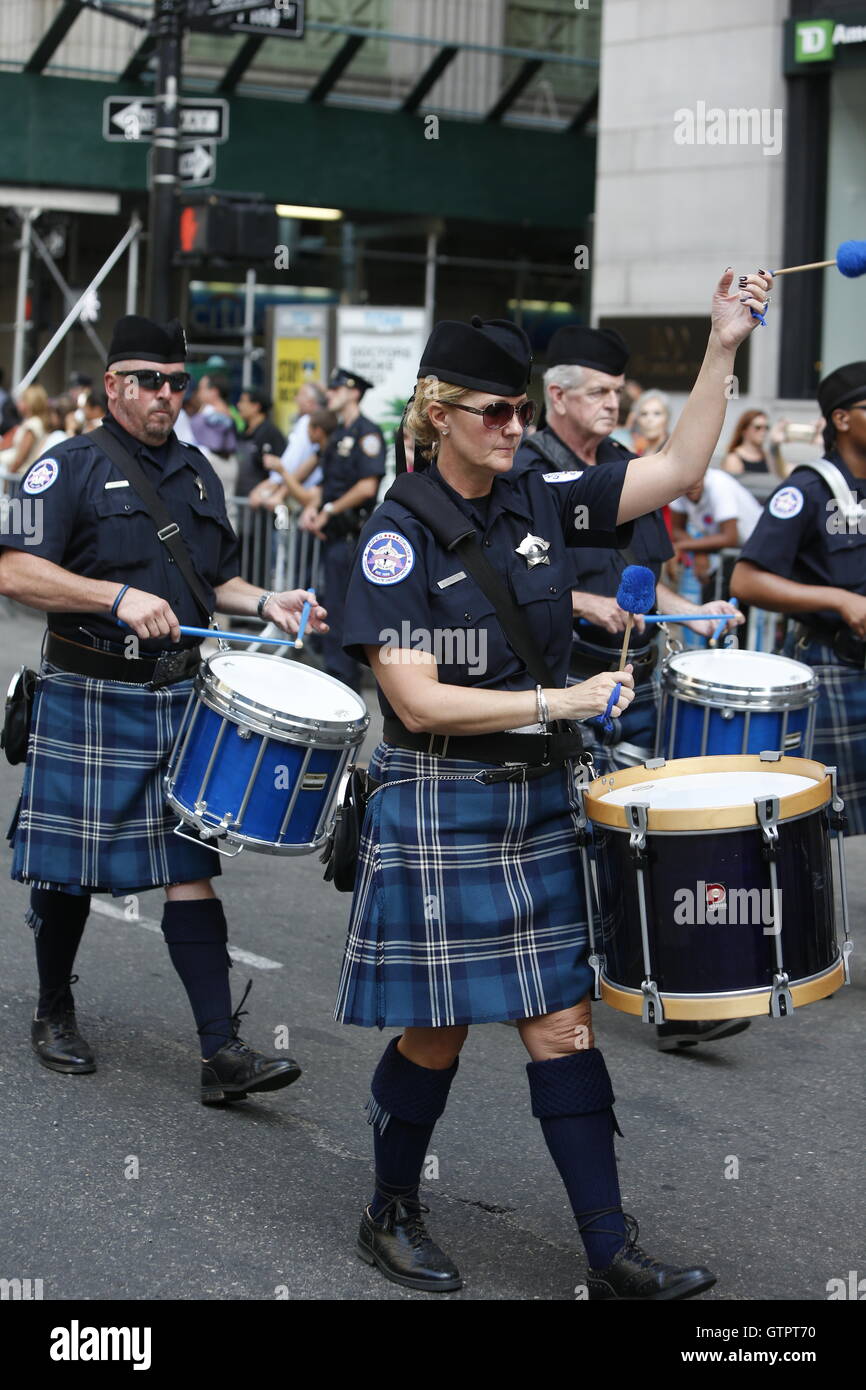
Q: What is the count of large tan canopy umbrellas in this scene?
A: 0